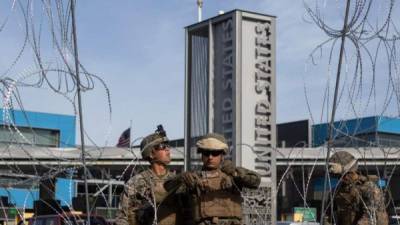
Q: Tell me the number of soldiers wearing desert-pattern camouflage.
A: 3